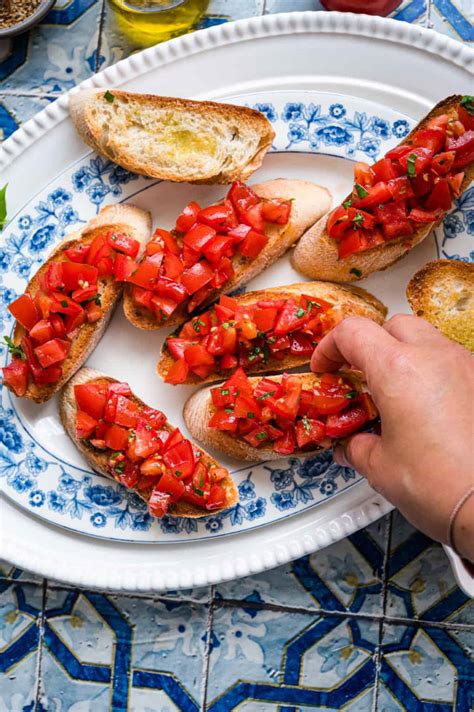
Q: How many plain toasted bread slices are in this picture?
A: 2